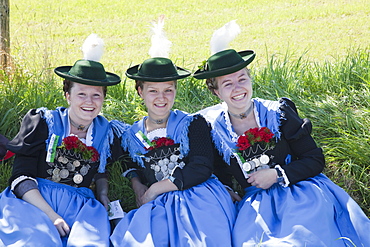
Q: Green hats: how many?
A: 3